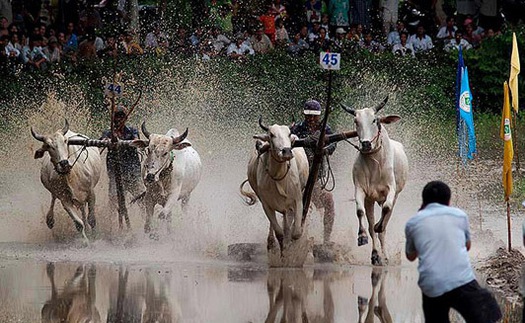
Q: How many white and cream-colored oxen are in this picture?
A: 4